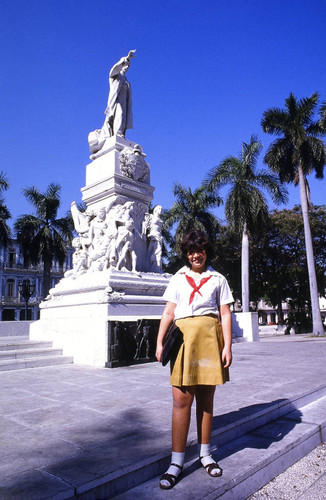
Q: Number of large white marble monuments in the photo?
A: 1